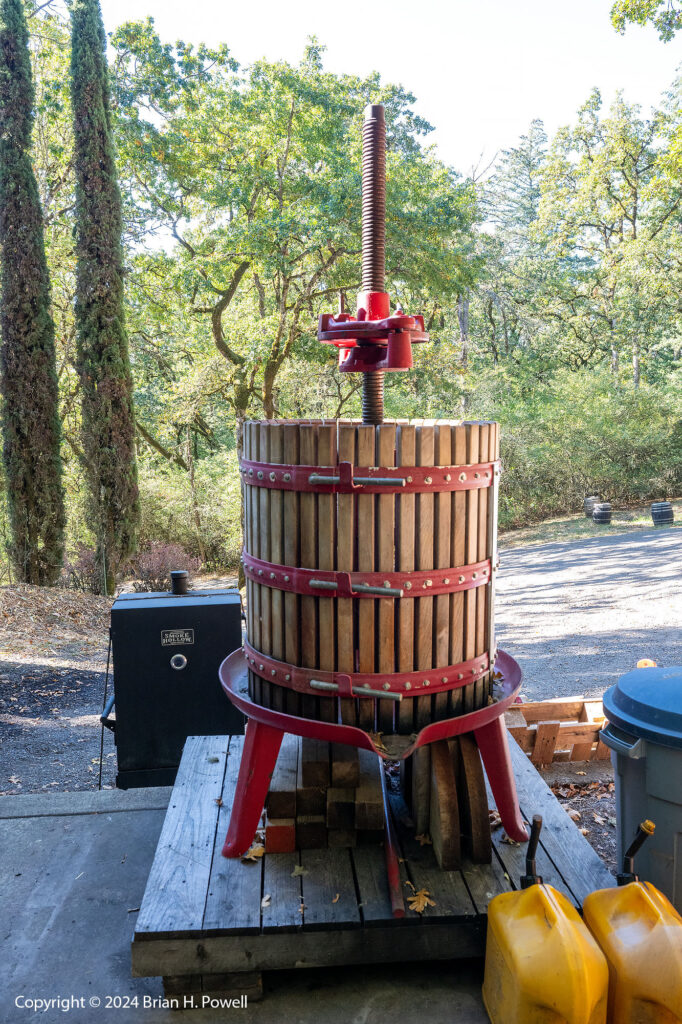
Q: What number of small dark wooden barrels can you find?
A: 3